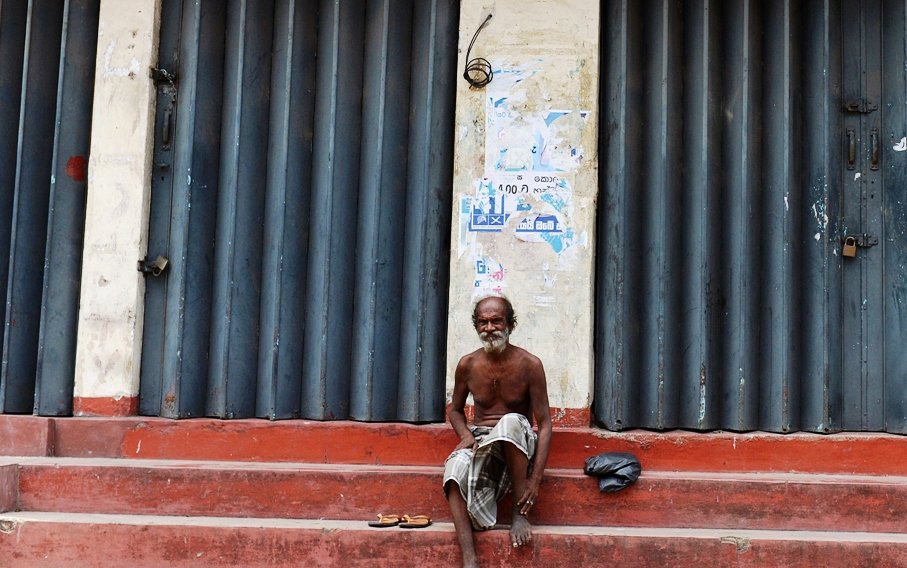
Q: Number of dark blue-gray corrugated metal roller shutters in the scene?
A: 3